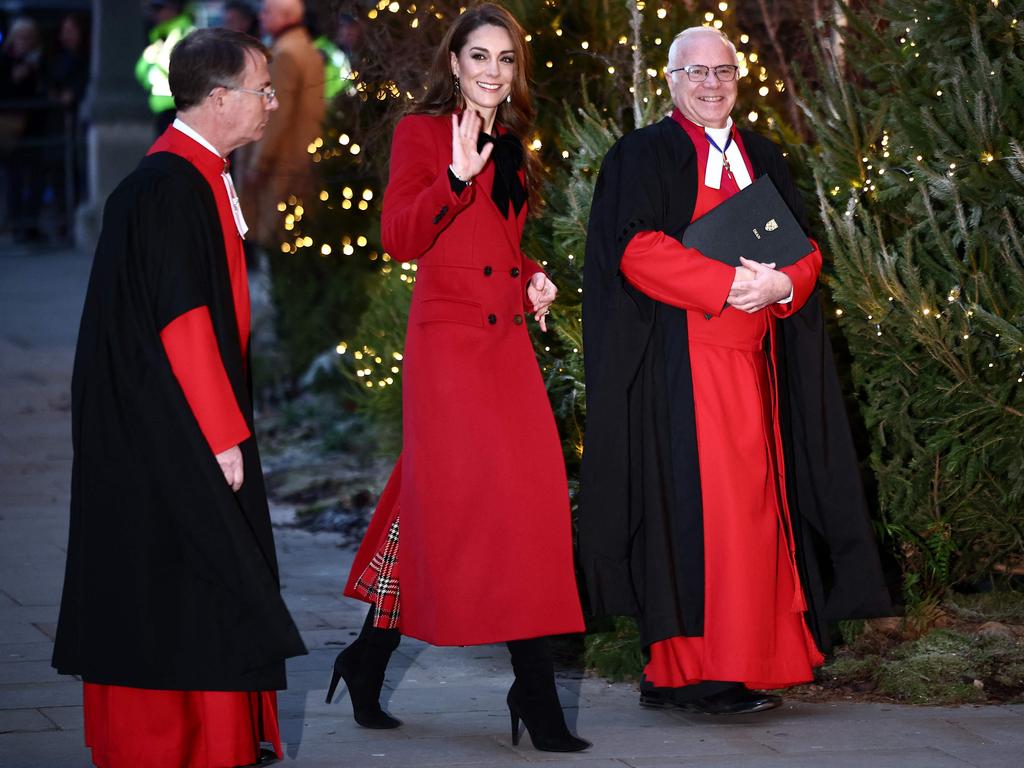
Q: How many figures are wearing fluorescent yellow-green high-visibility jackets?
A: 2